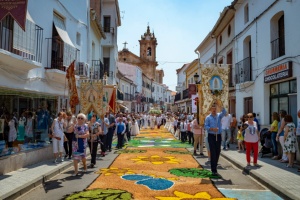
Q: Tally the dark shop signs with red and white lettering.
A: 1